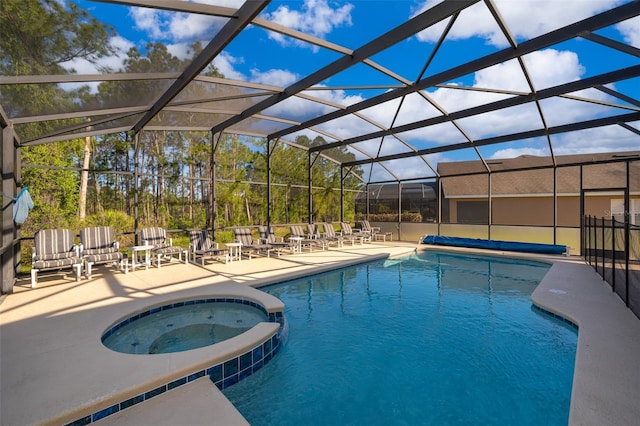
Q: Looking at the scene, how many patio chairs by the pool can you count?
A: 11